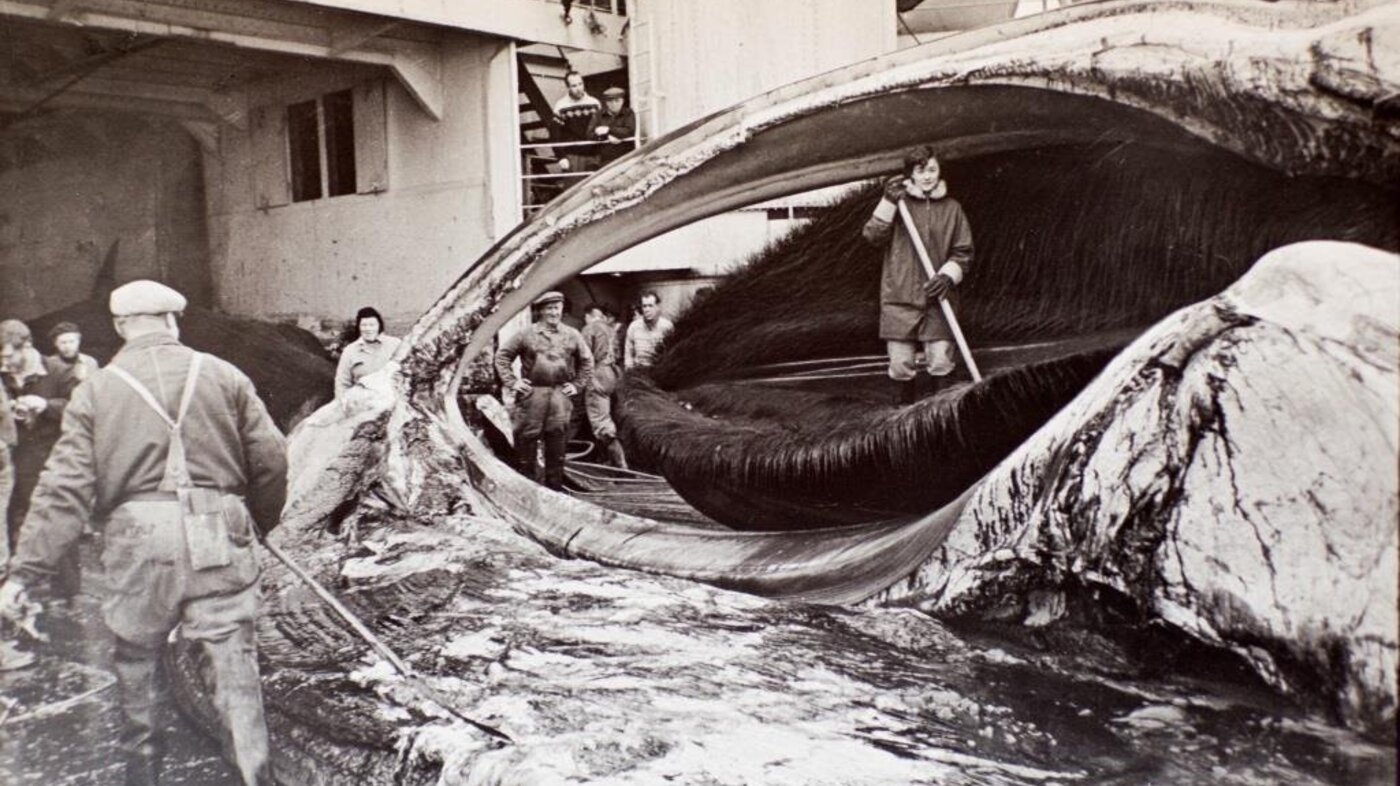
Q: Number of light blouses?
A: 2